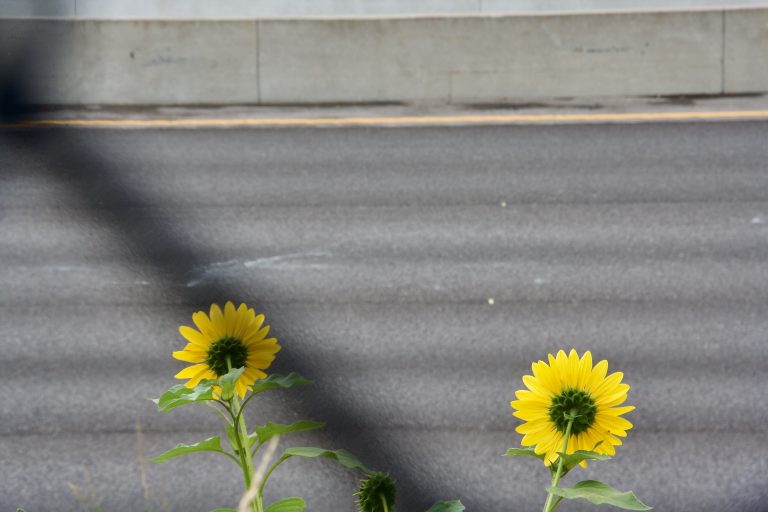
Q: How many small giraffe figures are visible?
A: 0